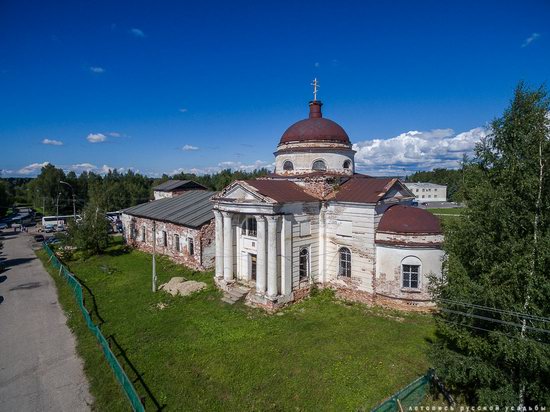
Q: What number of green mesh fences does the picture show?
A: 2